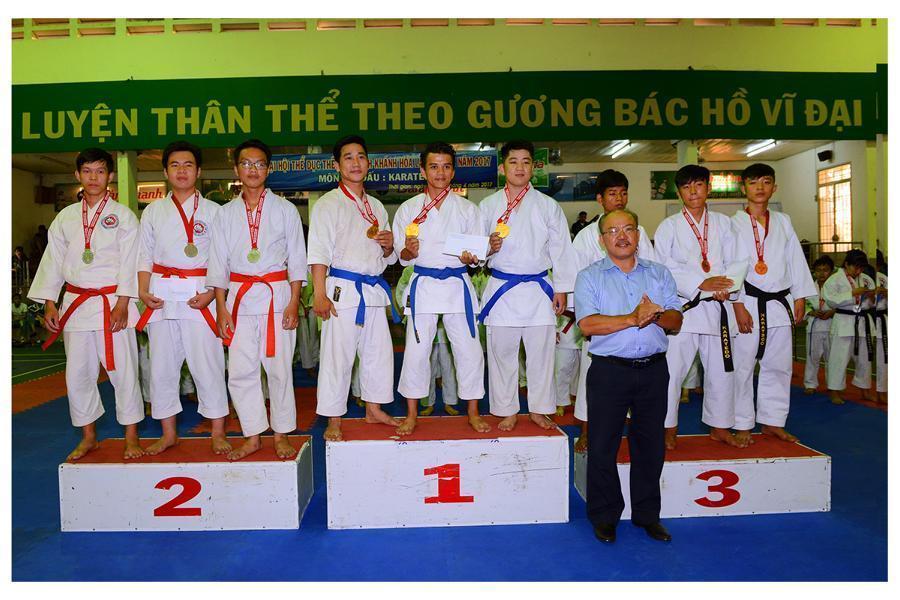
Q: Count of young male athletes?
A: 9